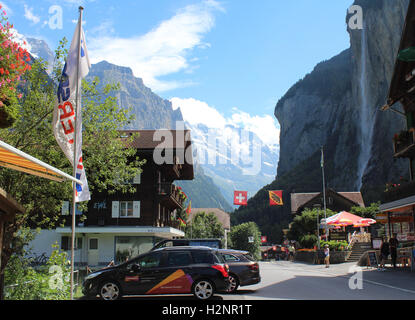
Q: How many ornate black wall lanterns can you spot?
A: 0